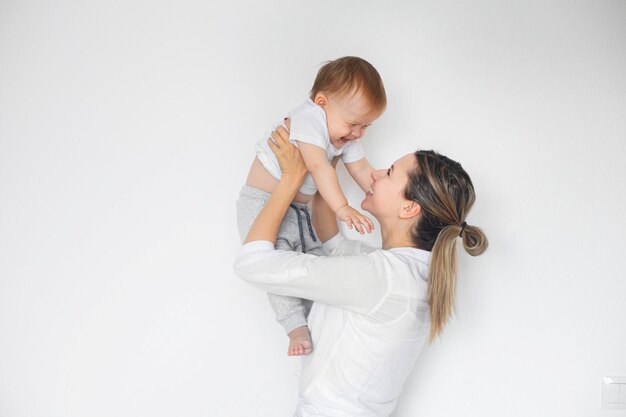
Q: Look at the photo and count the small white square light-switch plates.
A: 1